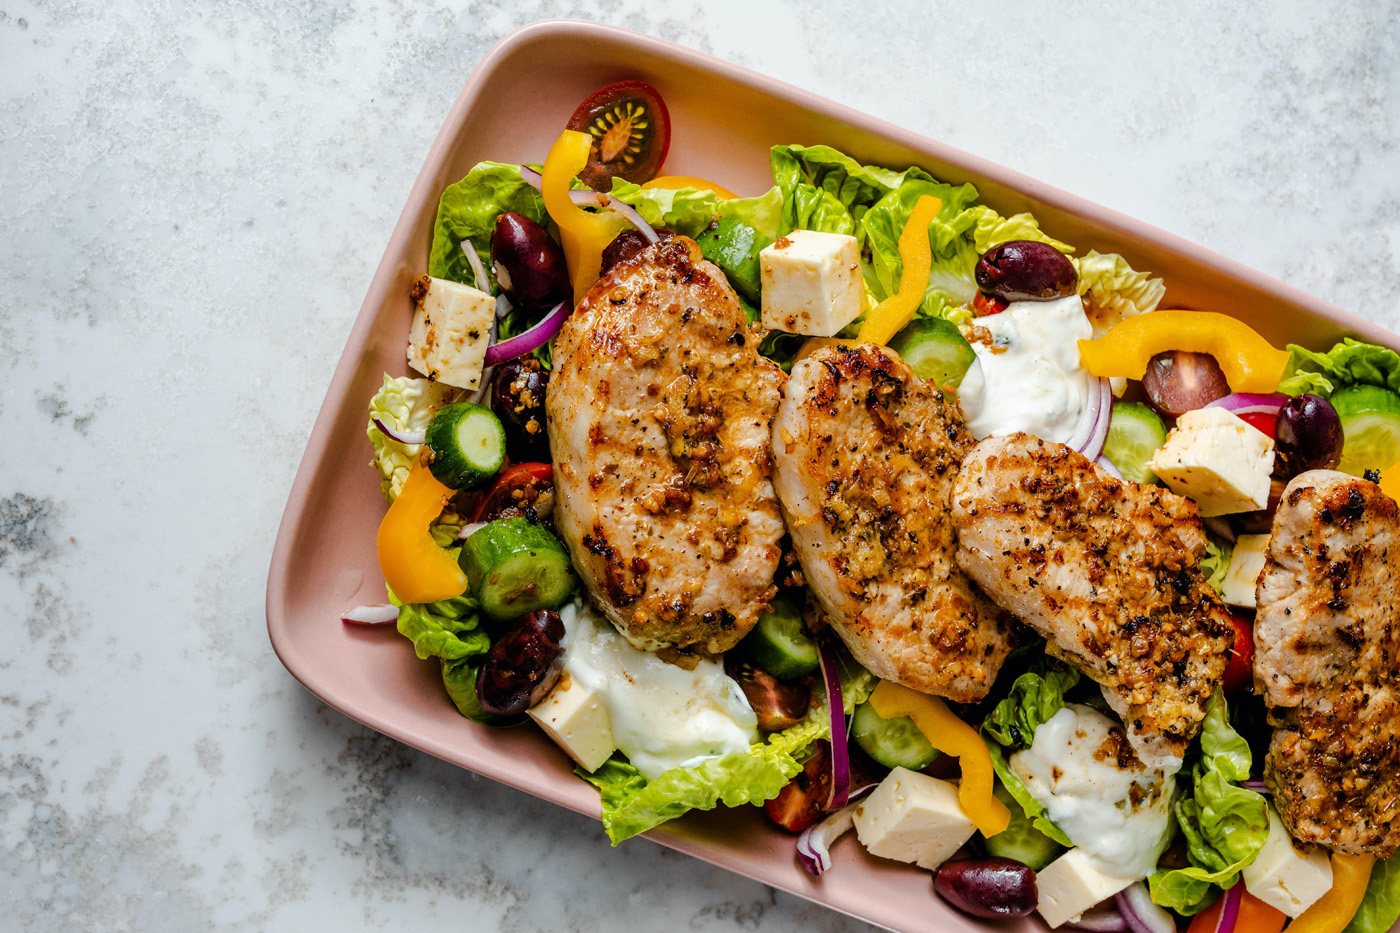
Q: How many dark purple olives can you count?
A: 6